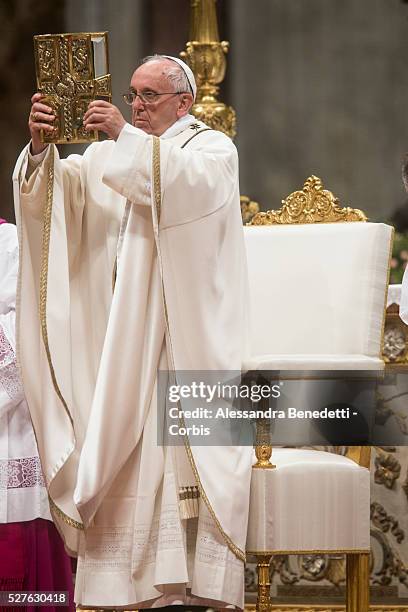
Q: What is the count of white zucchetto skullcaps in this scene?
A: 1